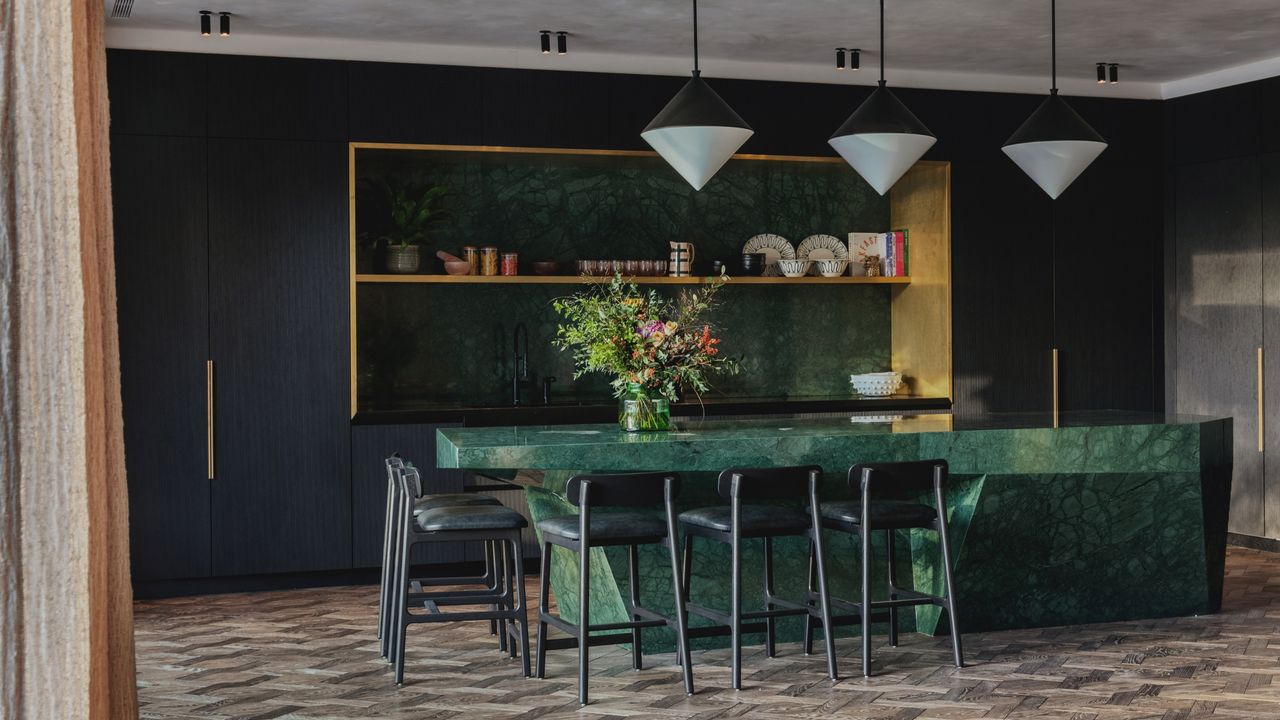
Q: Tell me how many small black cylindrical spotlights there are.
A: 8